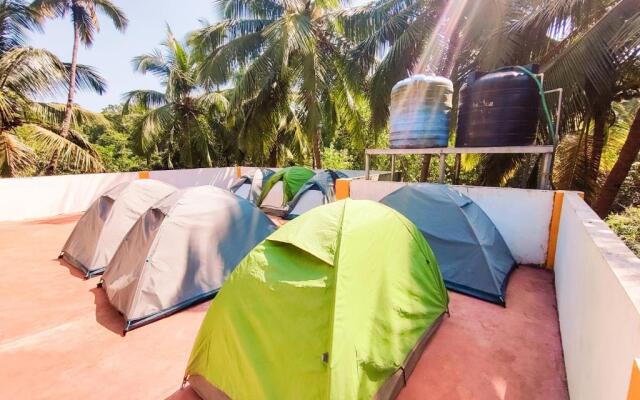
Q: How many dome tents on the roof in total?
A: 7